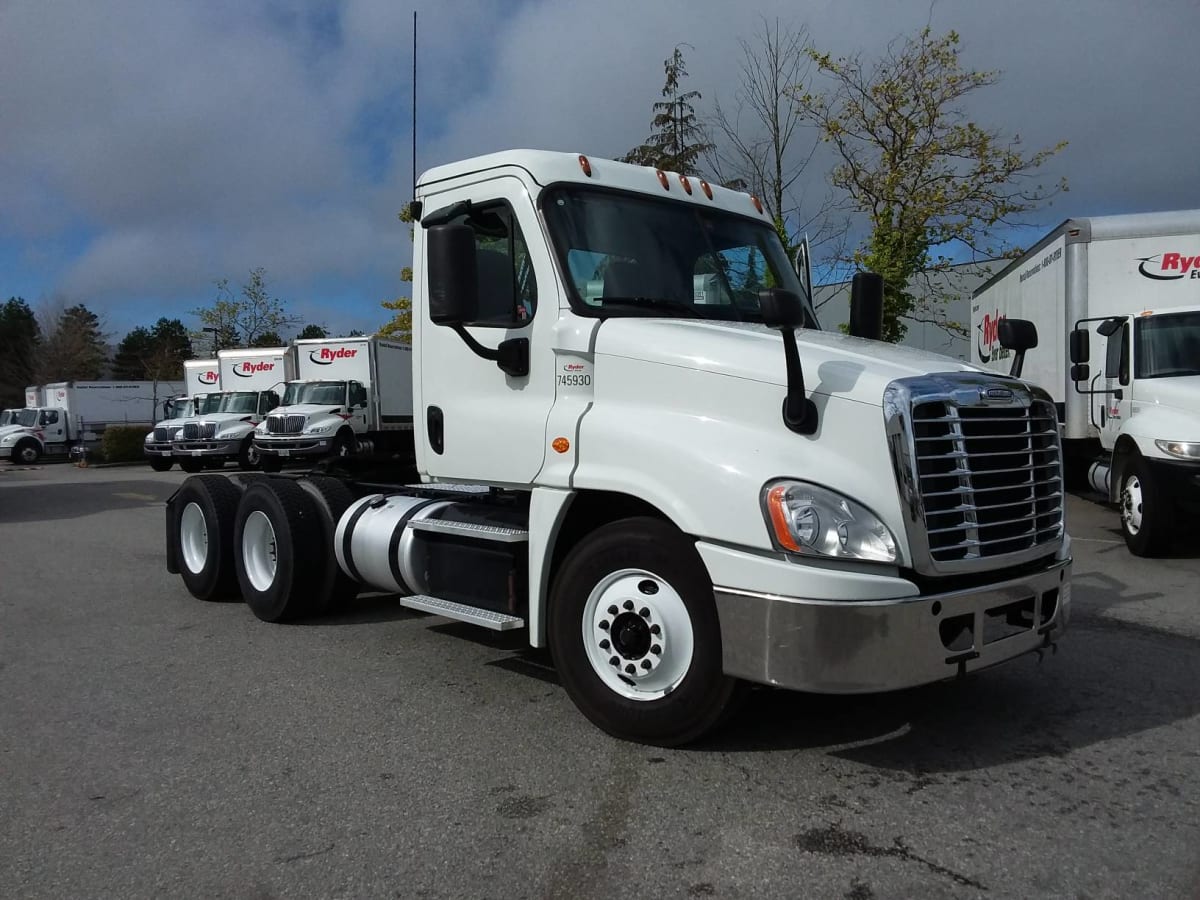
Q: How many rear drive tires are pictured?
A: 4